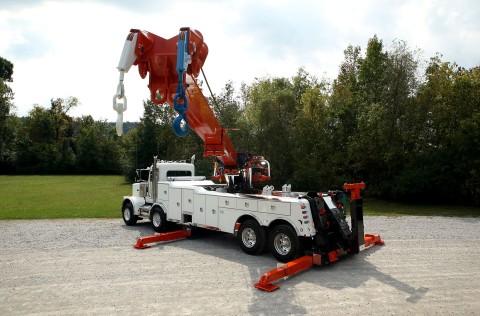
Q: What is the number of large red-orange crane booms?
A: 1